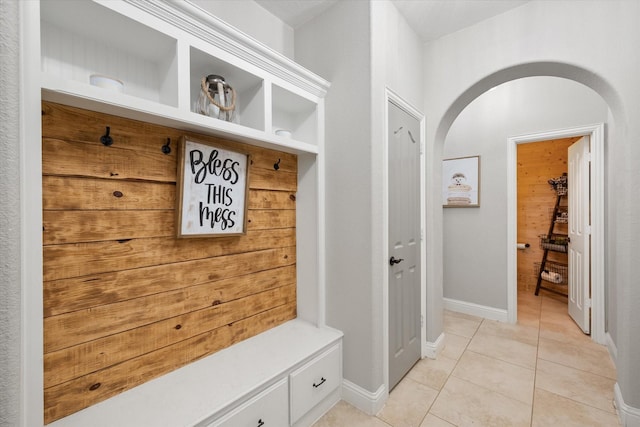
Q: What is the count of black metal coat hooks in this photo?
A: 3